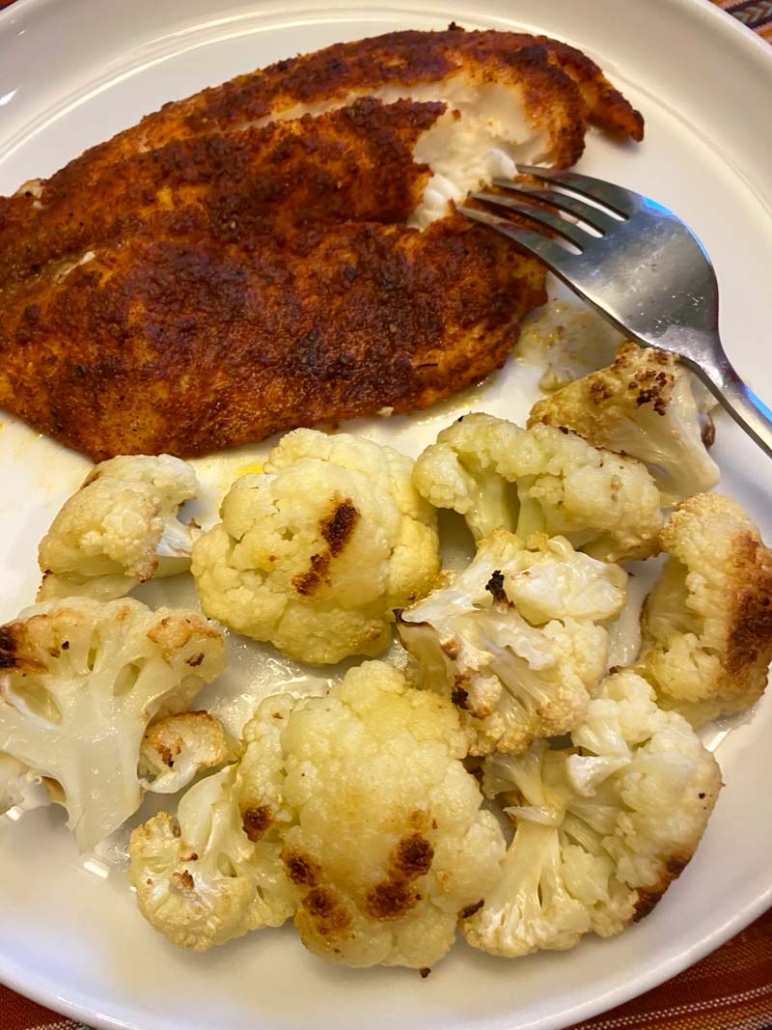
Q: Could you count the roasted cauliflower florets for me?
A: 11